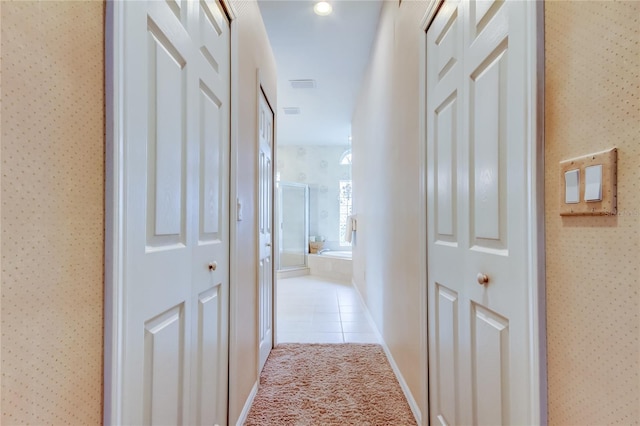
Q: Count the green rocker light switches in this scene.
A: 0